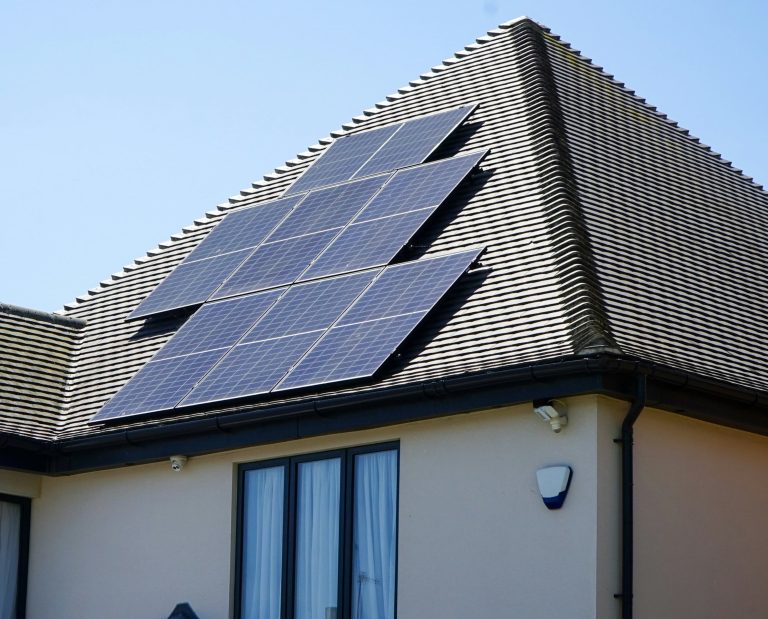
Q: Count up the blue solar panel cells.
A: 14